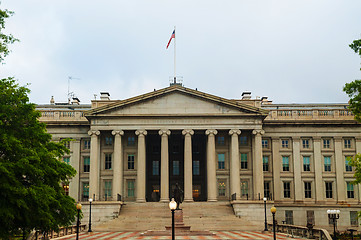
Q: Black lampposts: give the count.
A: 6